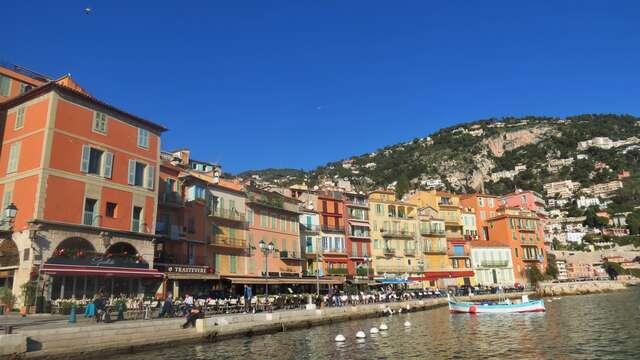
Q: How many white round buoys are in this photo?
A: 5